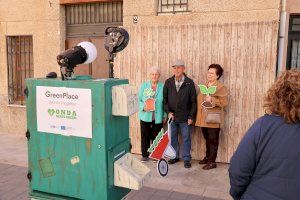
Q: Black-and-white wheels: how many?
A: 1